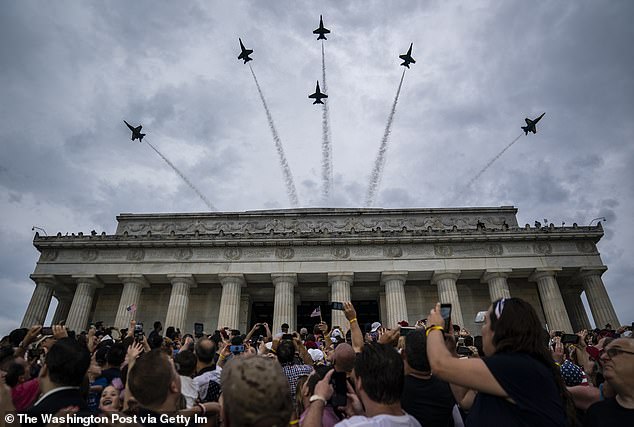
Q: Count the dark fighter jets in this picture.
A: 6